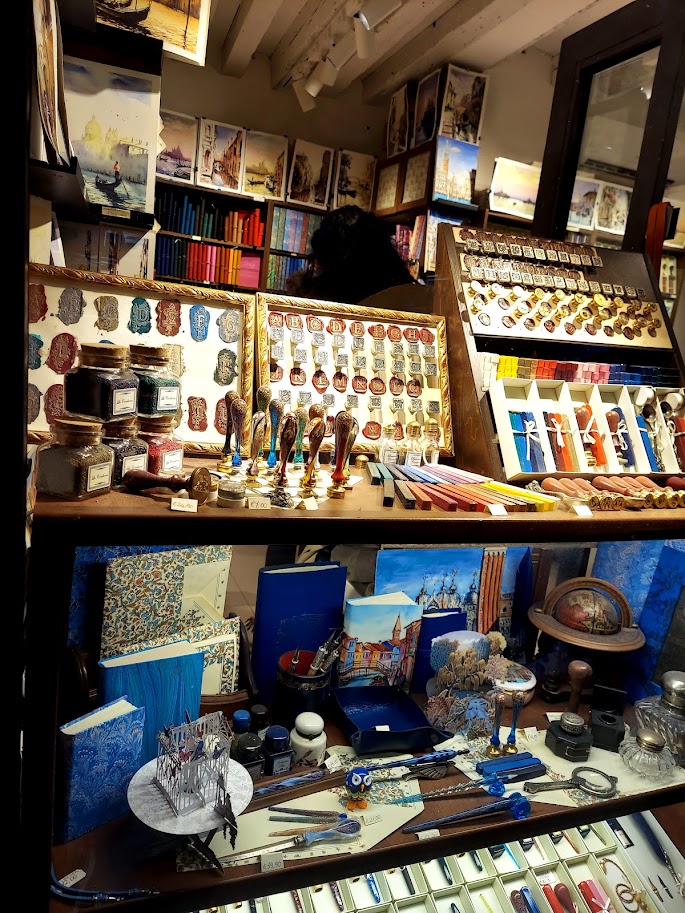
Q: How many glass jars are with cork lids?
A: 5